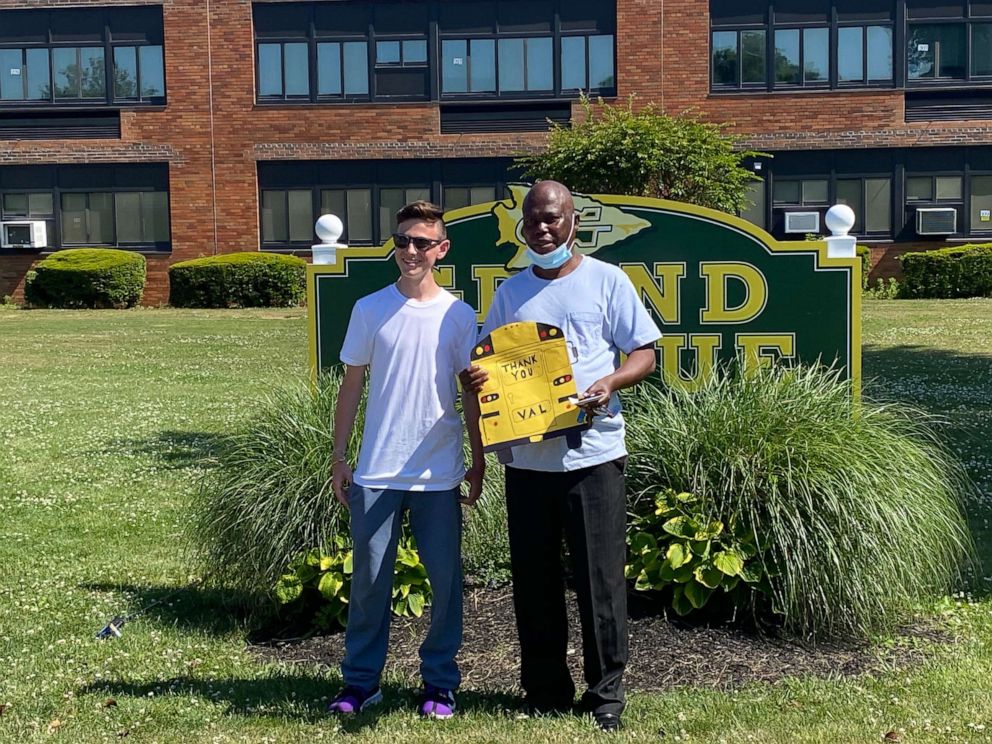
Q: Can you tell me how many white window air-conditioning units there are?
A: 3